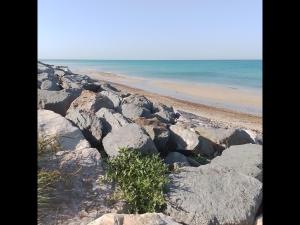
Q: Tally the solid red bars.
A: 0